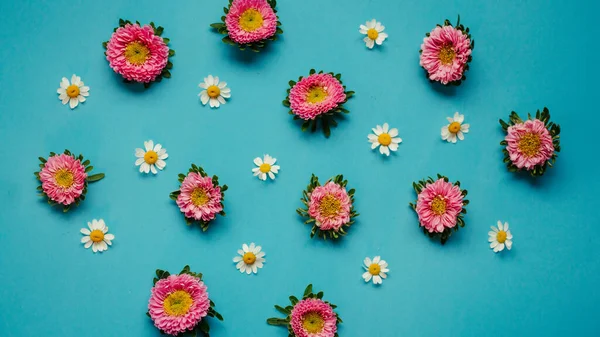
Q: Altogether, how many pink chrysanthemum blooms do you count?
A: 11